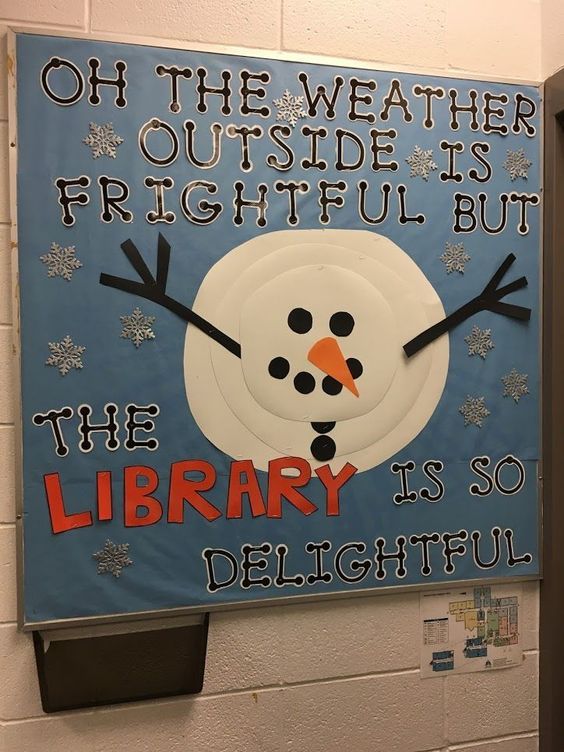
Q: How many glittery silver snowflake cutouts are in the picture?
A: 12